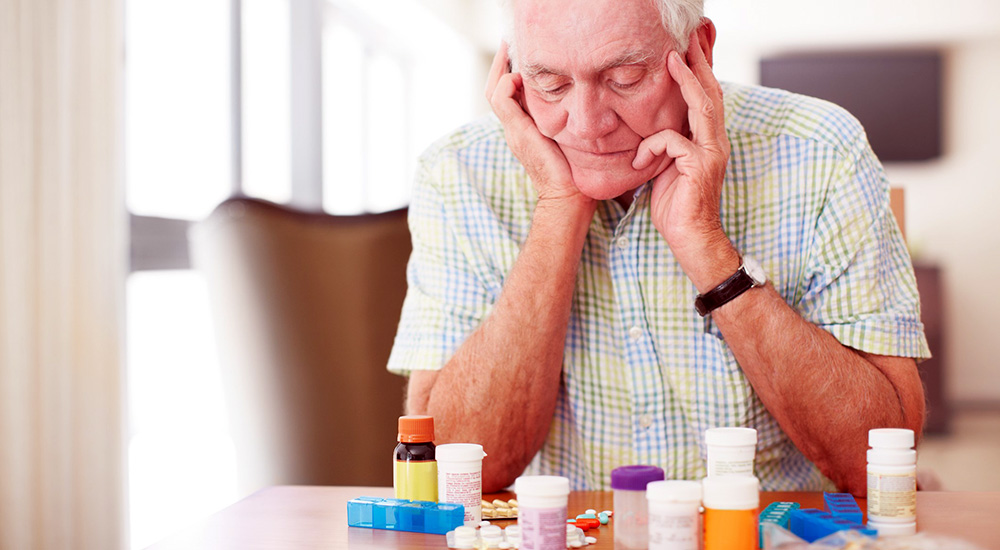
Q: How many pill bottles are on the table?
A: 8